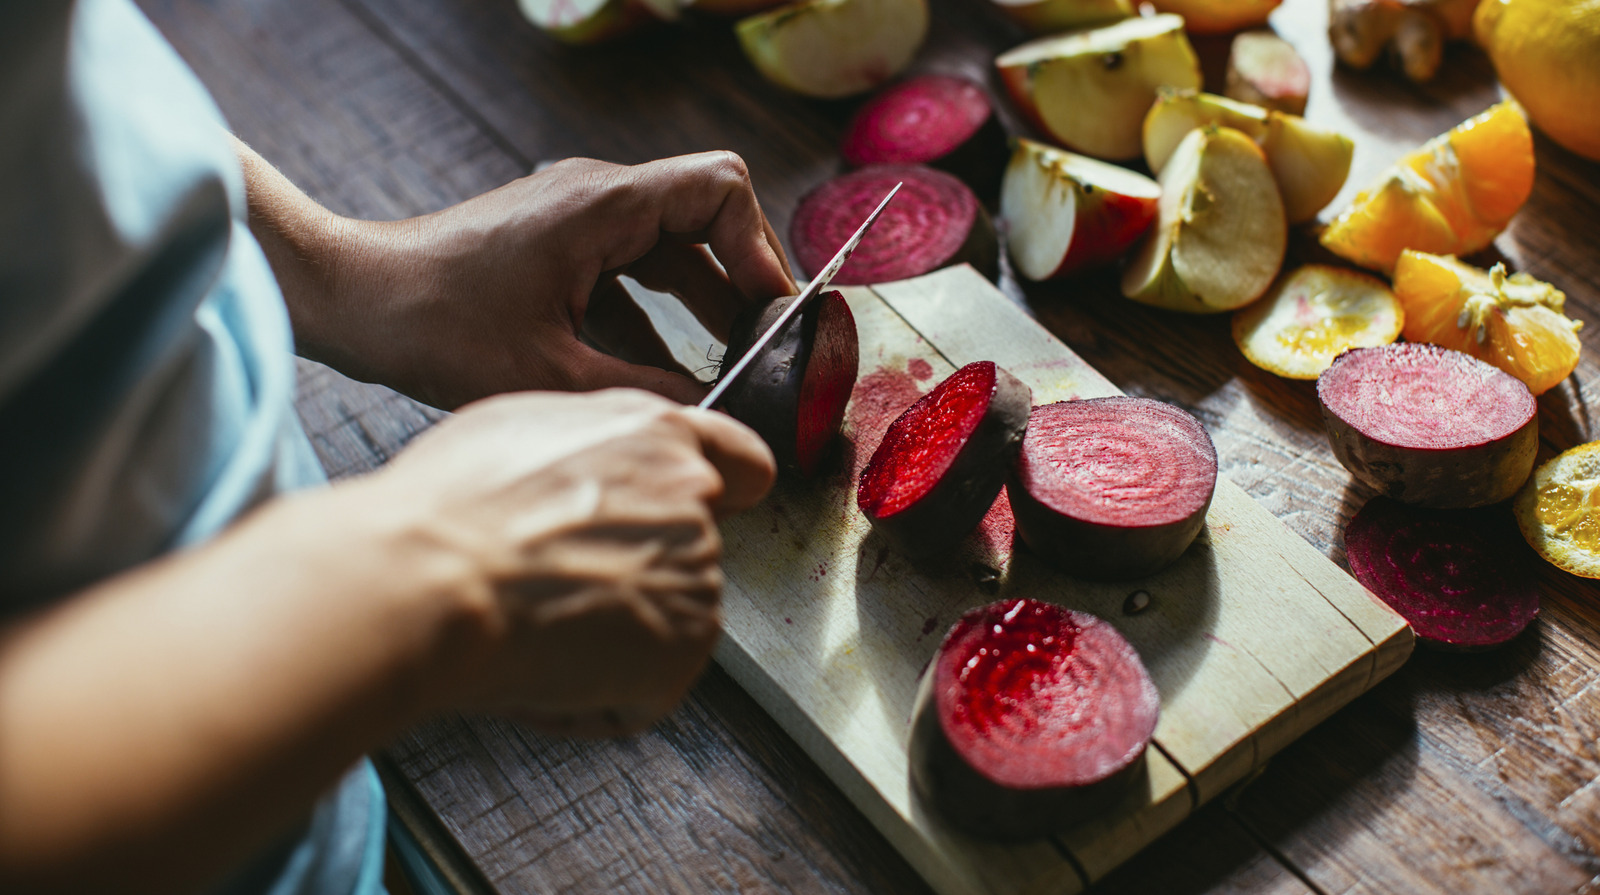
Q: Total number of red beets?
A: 8